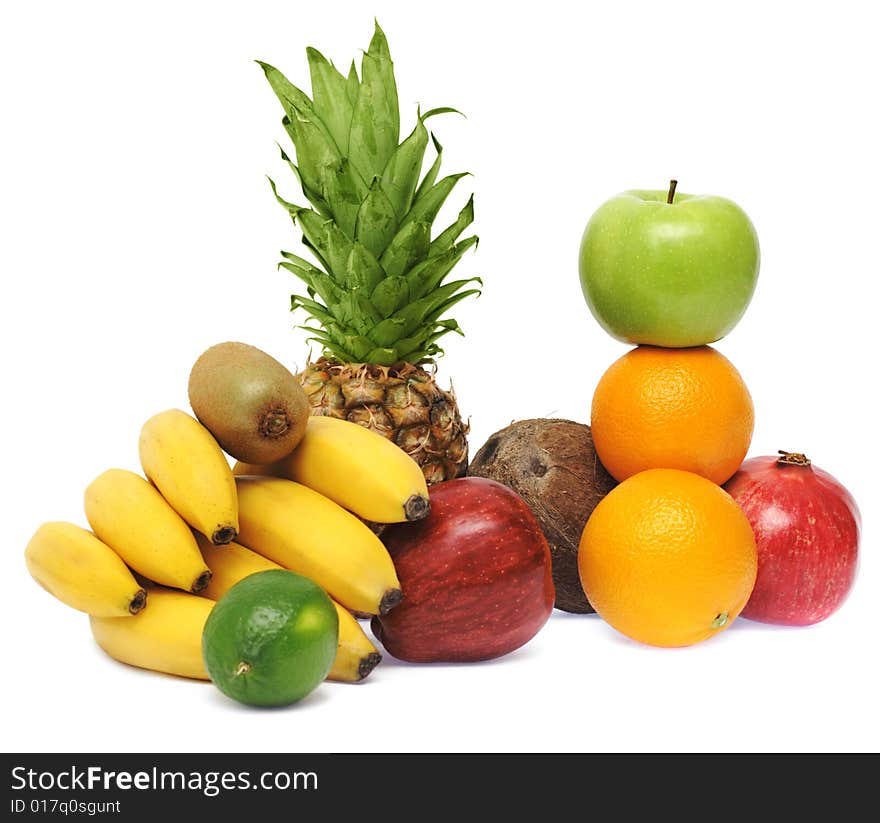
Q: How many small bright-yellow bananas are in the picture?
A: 7